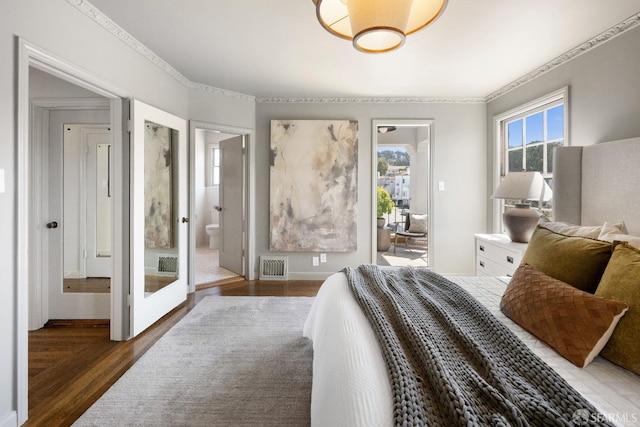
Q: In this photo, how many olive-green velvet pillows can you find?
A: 2